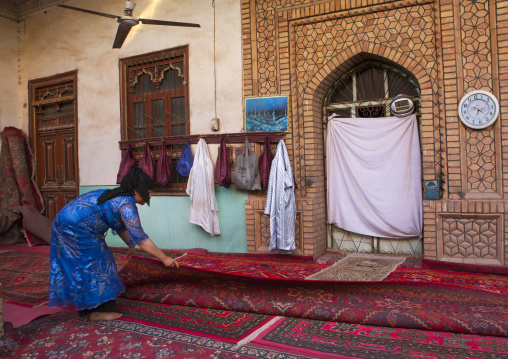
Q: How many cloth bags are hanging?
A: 7